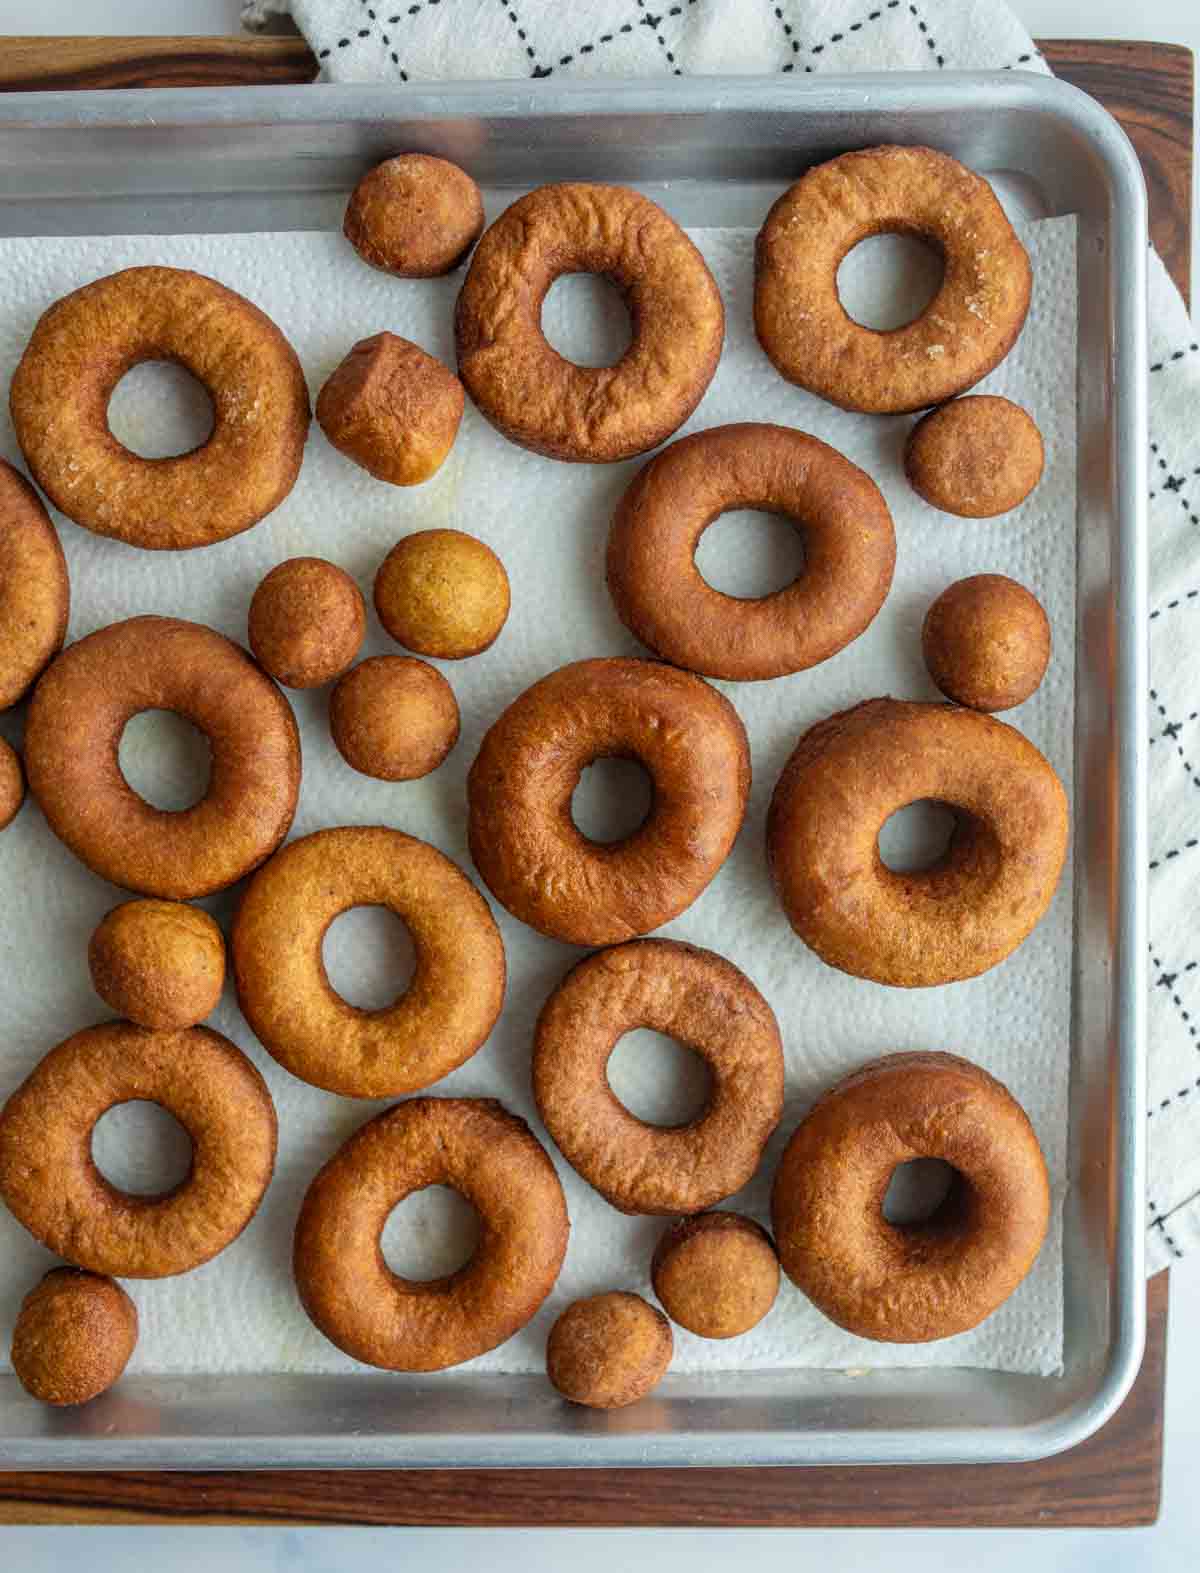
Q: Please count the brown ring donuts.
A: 13